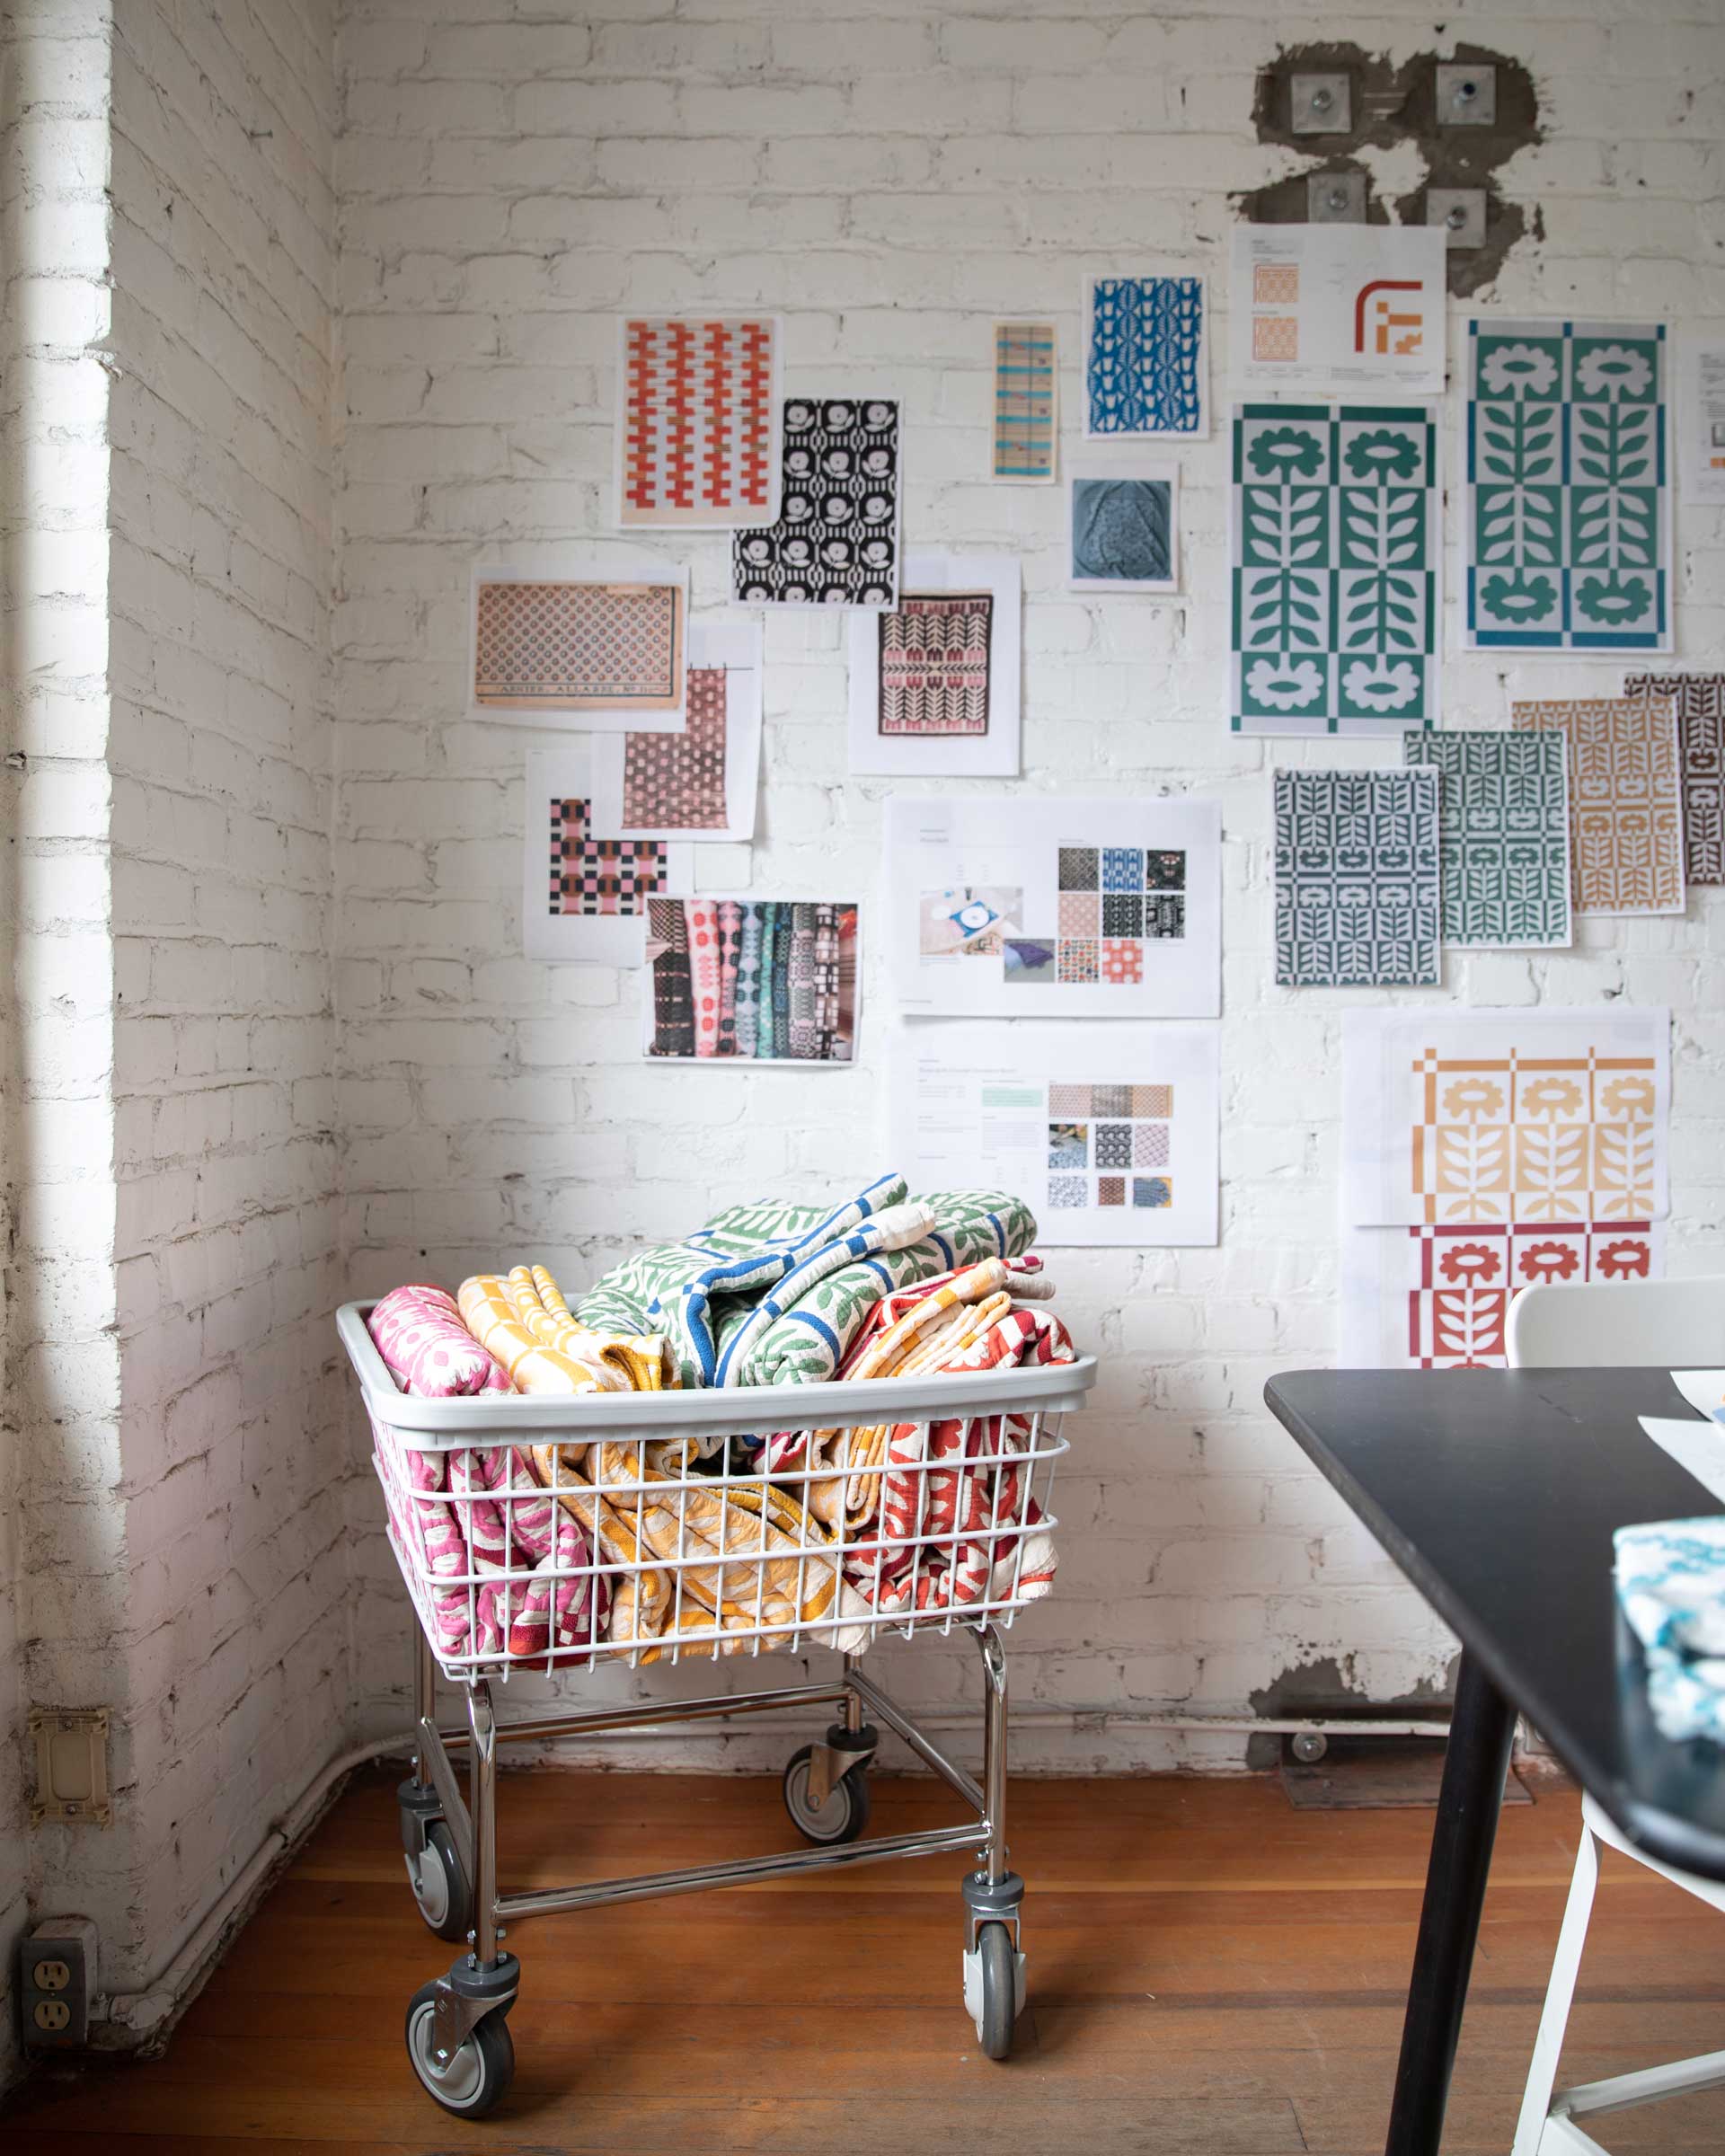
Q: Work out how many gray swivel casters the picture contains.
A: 4